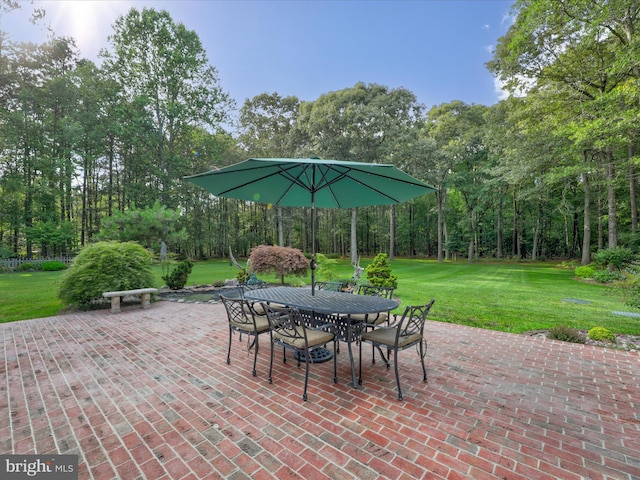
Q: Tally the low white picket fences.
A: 1